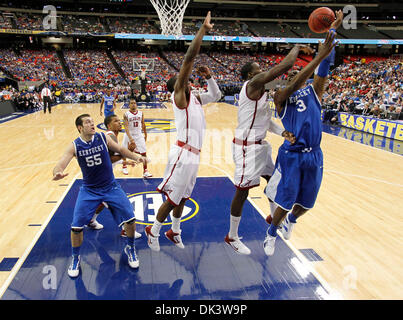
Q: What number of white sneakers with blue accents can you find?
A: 4